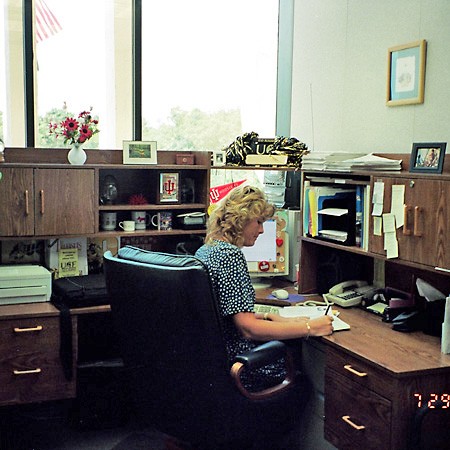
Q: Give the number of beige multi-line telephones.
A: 1